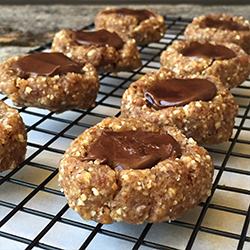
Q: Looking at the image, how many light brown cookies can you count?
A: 8